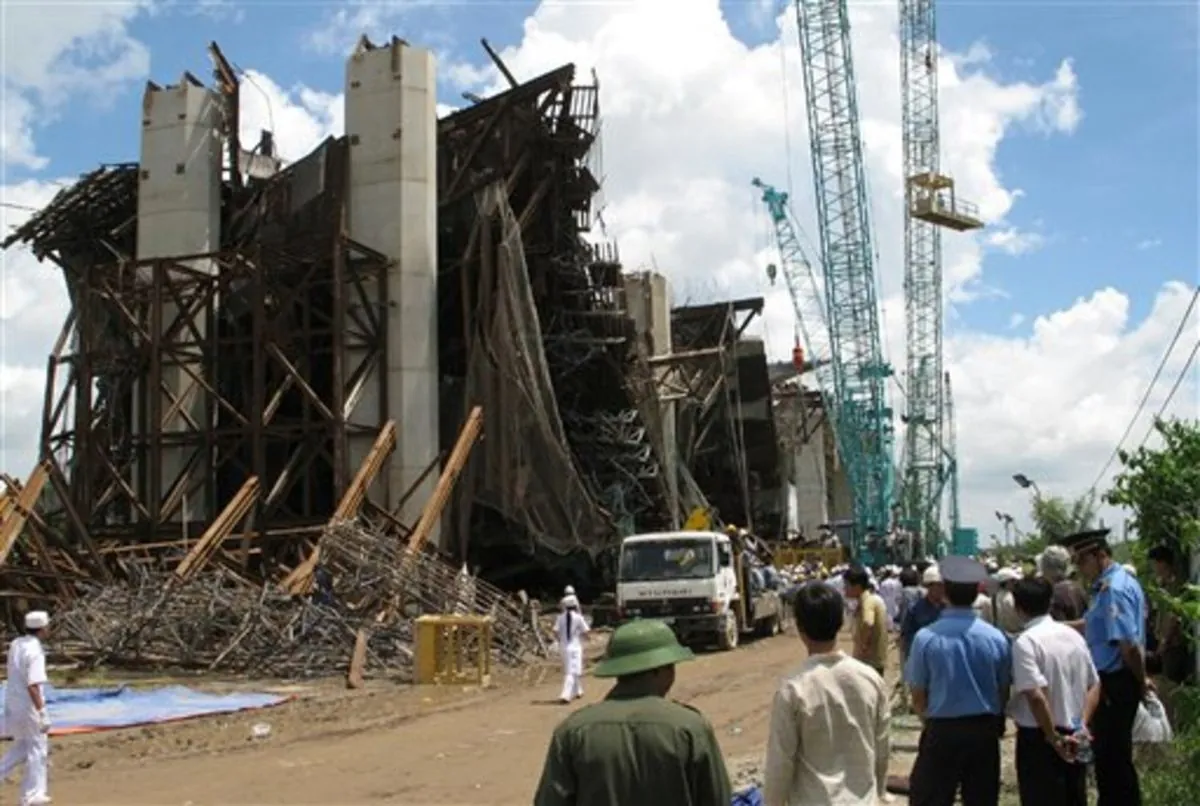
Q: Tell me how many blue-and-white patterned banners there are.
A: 0